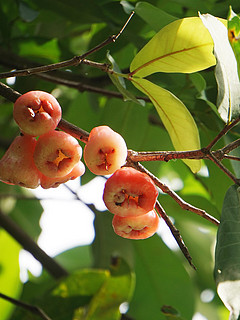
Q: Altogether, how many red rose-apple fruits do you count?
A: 7